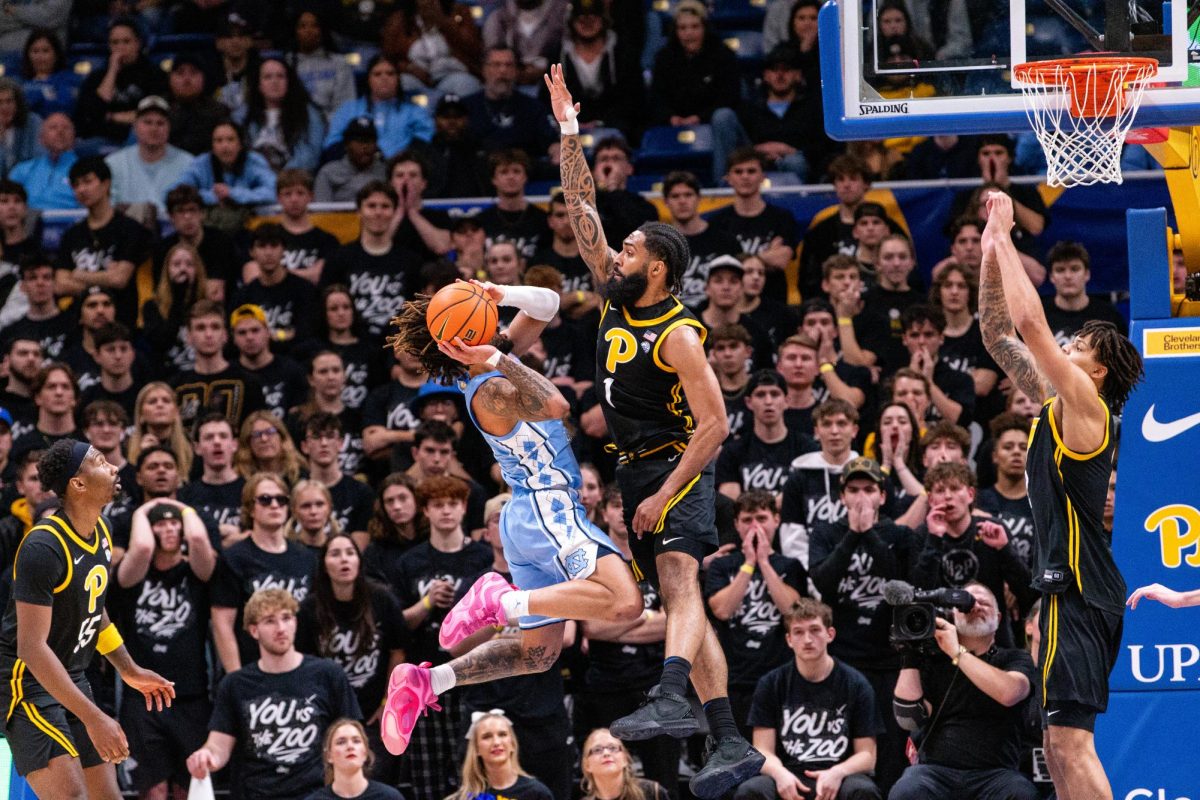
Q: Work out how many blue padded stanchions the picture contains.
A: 1